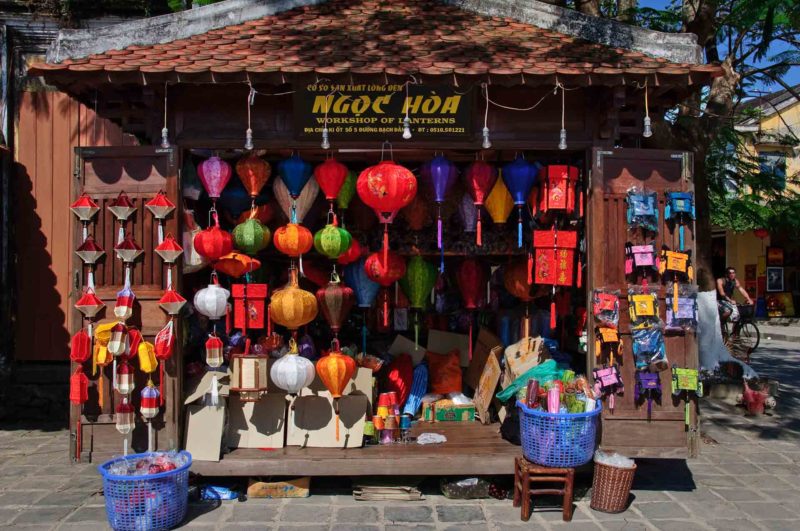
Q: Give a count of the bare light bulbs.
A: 7